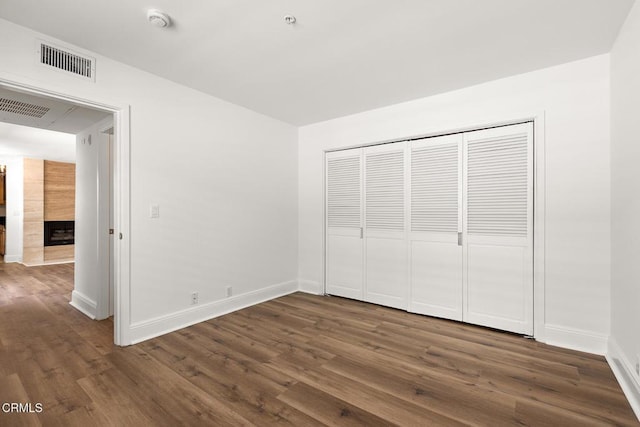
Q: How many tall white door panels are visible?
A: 4